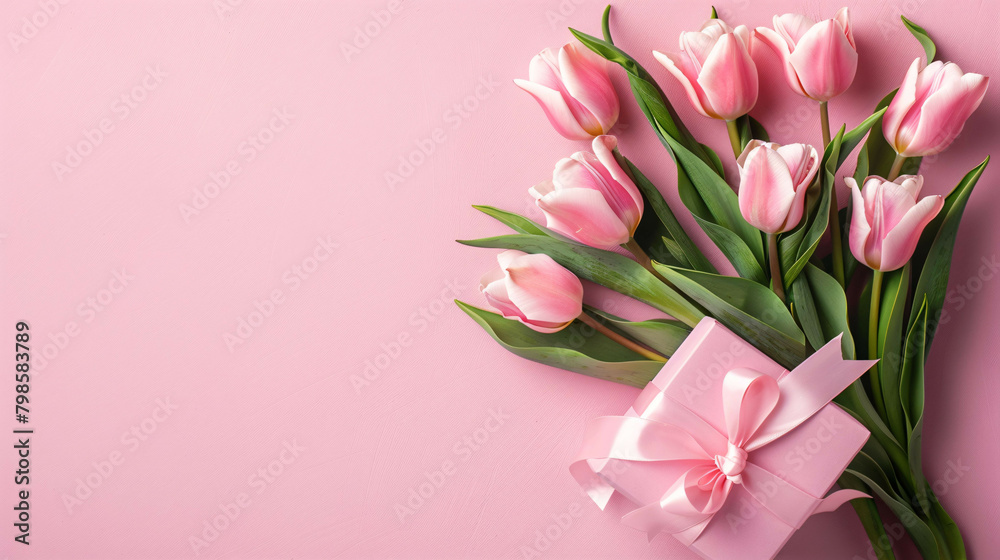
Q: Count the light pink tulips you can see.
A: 8